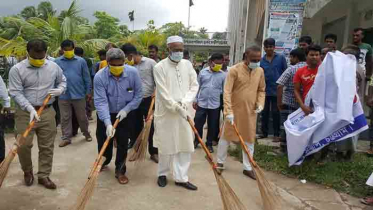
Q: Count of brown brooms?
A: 5